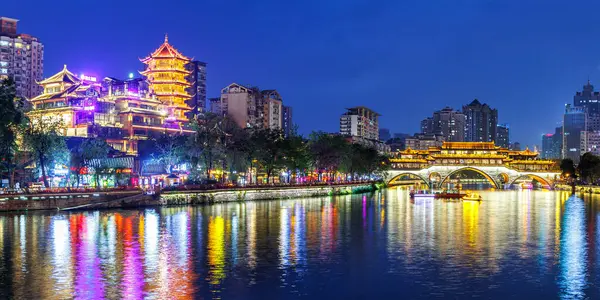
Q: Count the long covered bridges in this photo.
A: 1